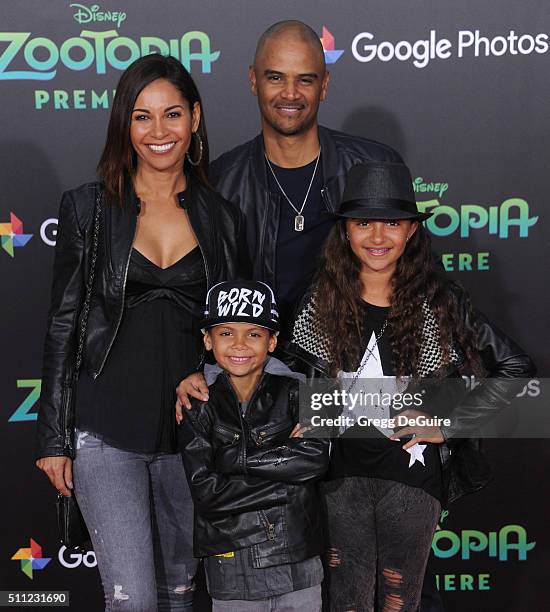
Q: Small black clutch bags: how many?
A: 1